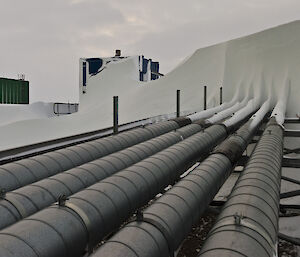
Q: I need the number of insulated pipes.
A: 5